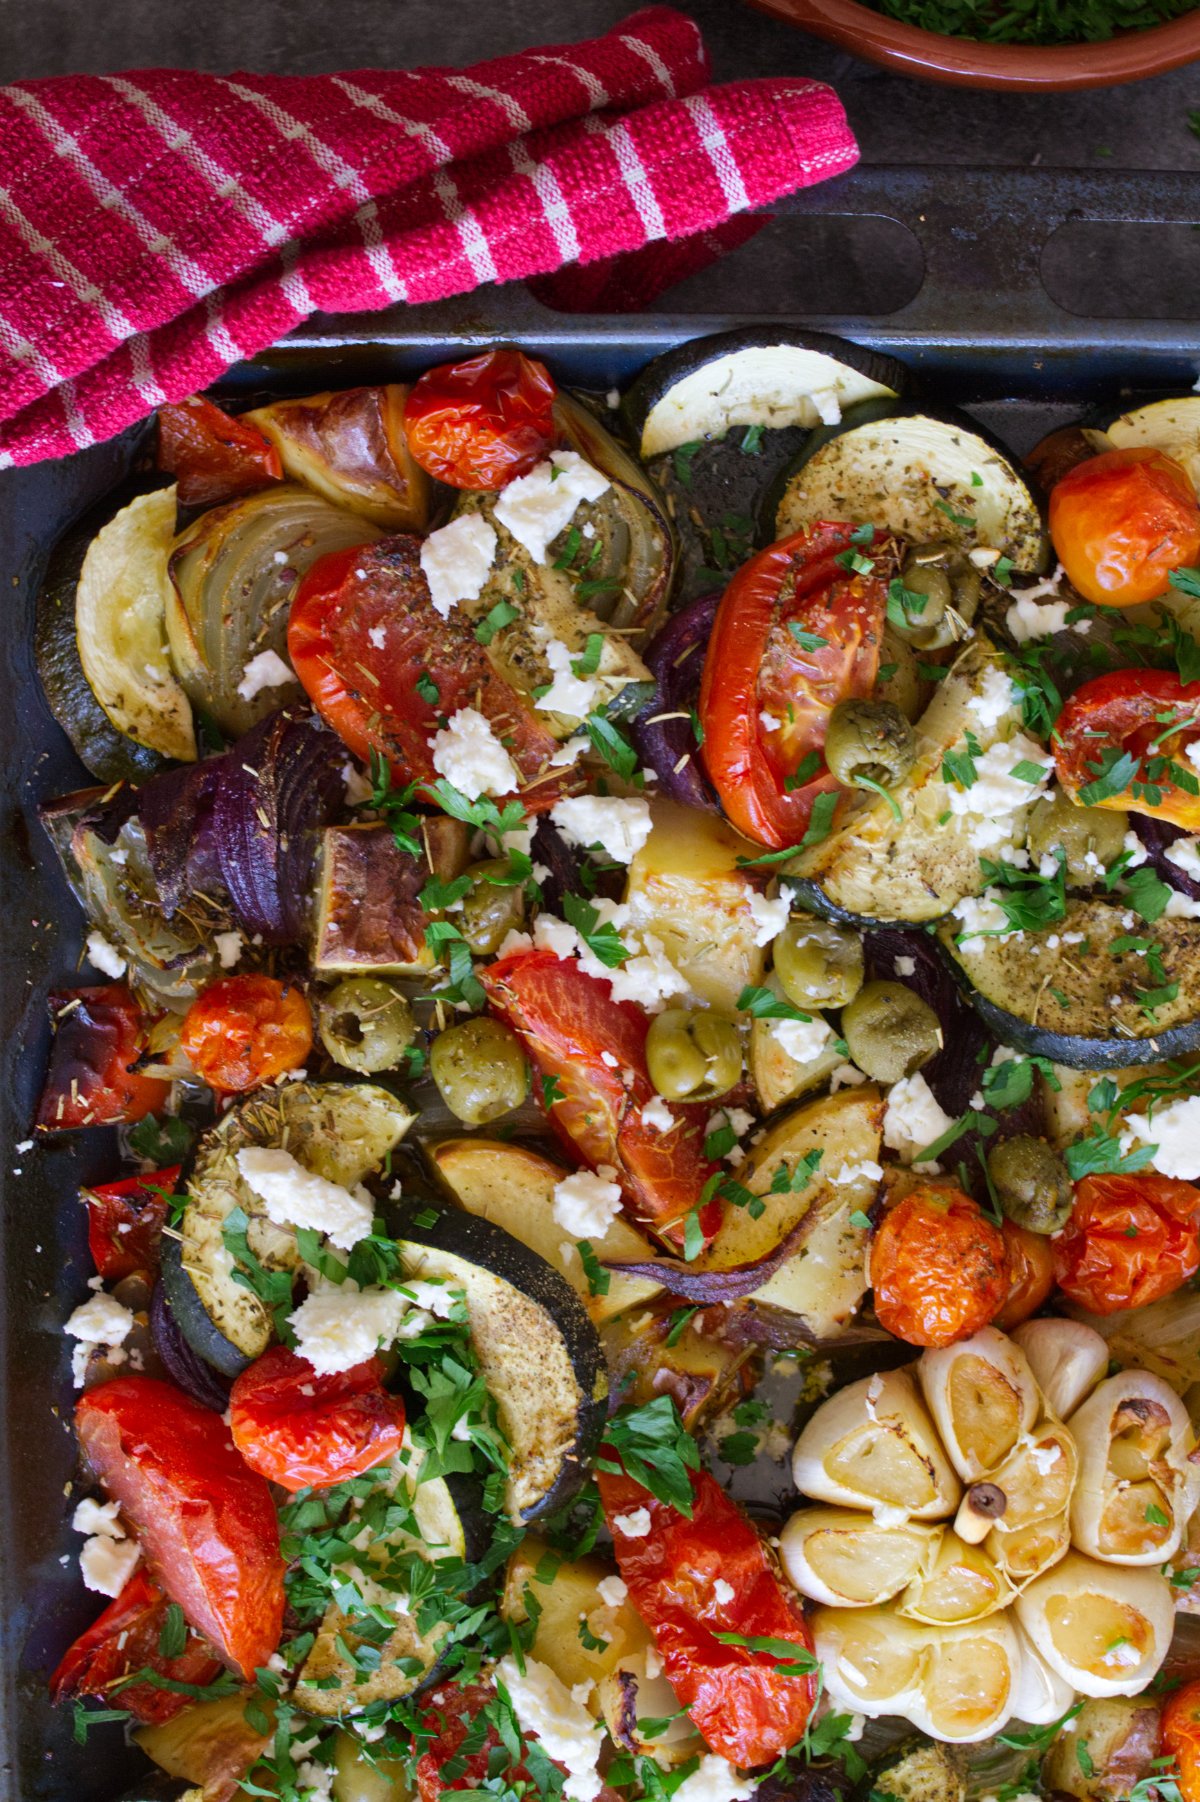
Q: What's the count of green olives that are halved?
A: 0